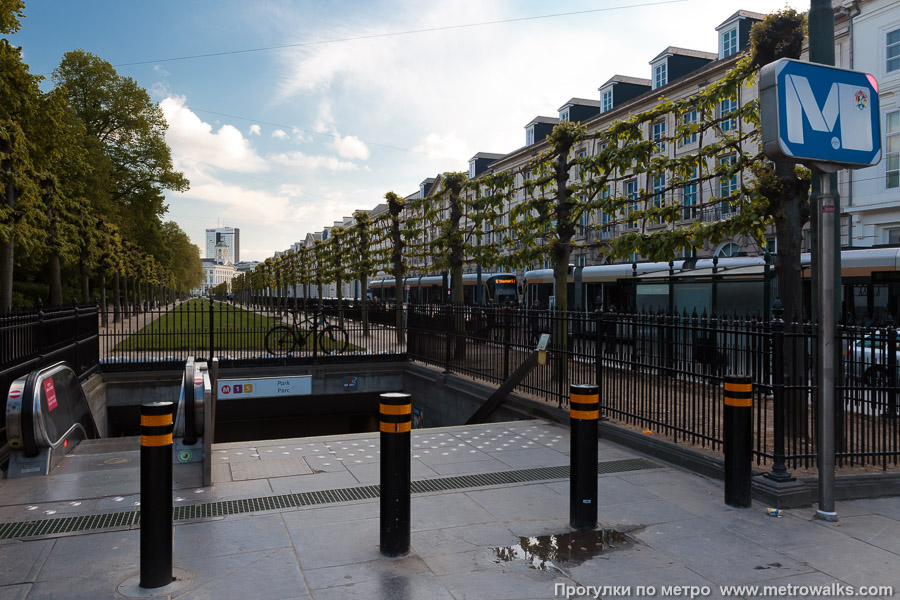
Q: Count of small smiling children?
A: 0